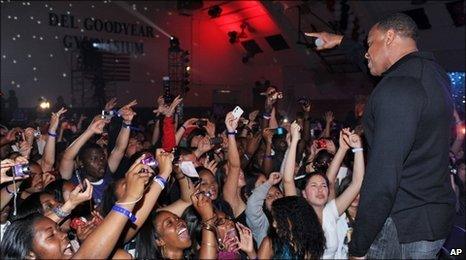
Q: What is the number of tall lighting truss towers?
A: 2